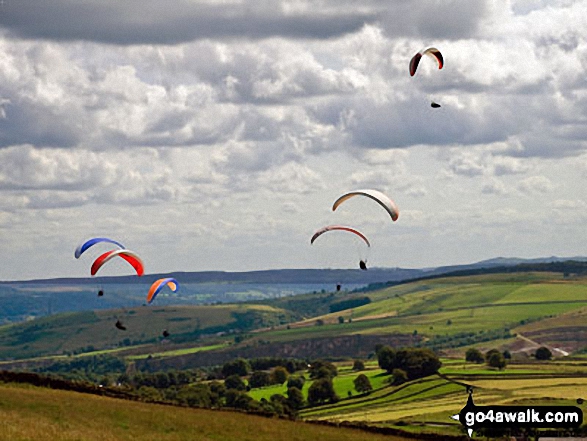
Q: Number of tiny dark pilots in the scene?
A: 6